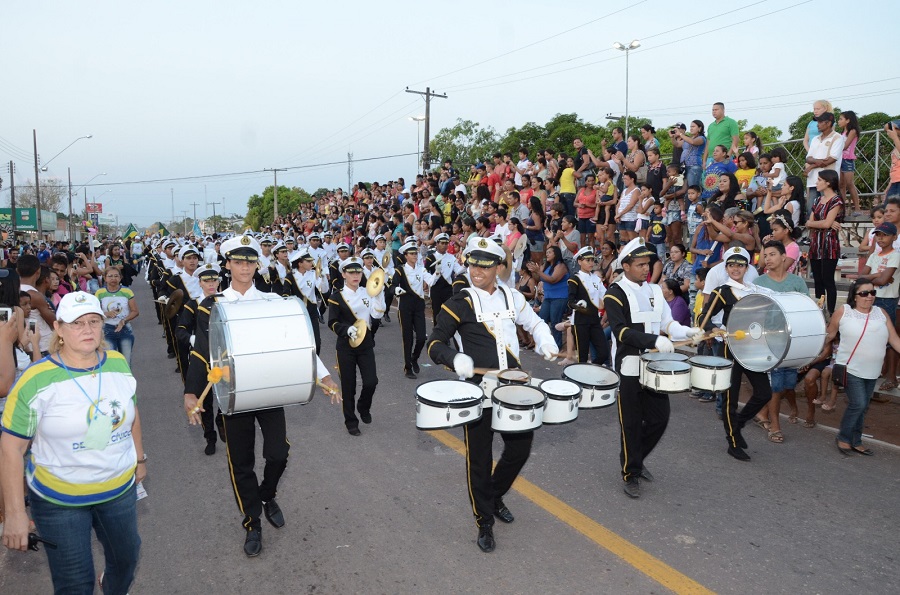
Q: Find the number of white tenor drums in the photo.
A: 8